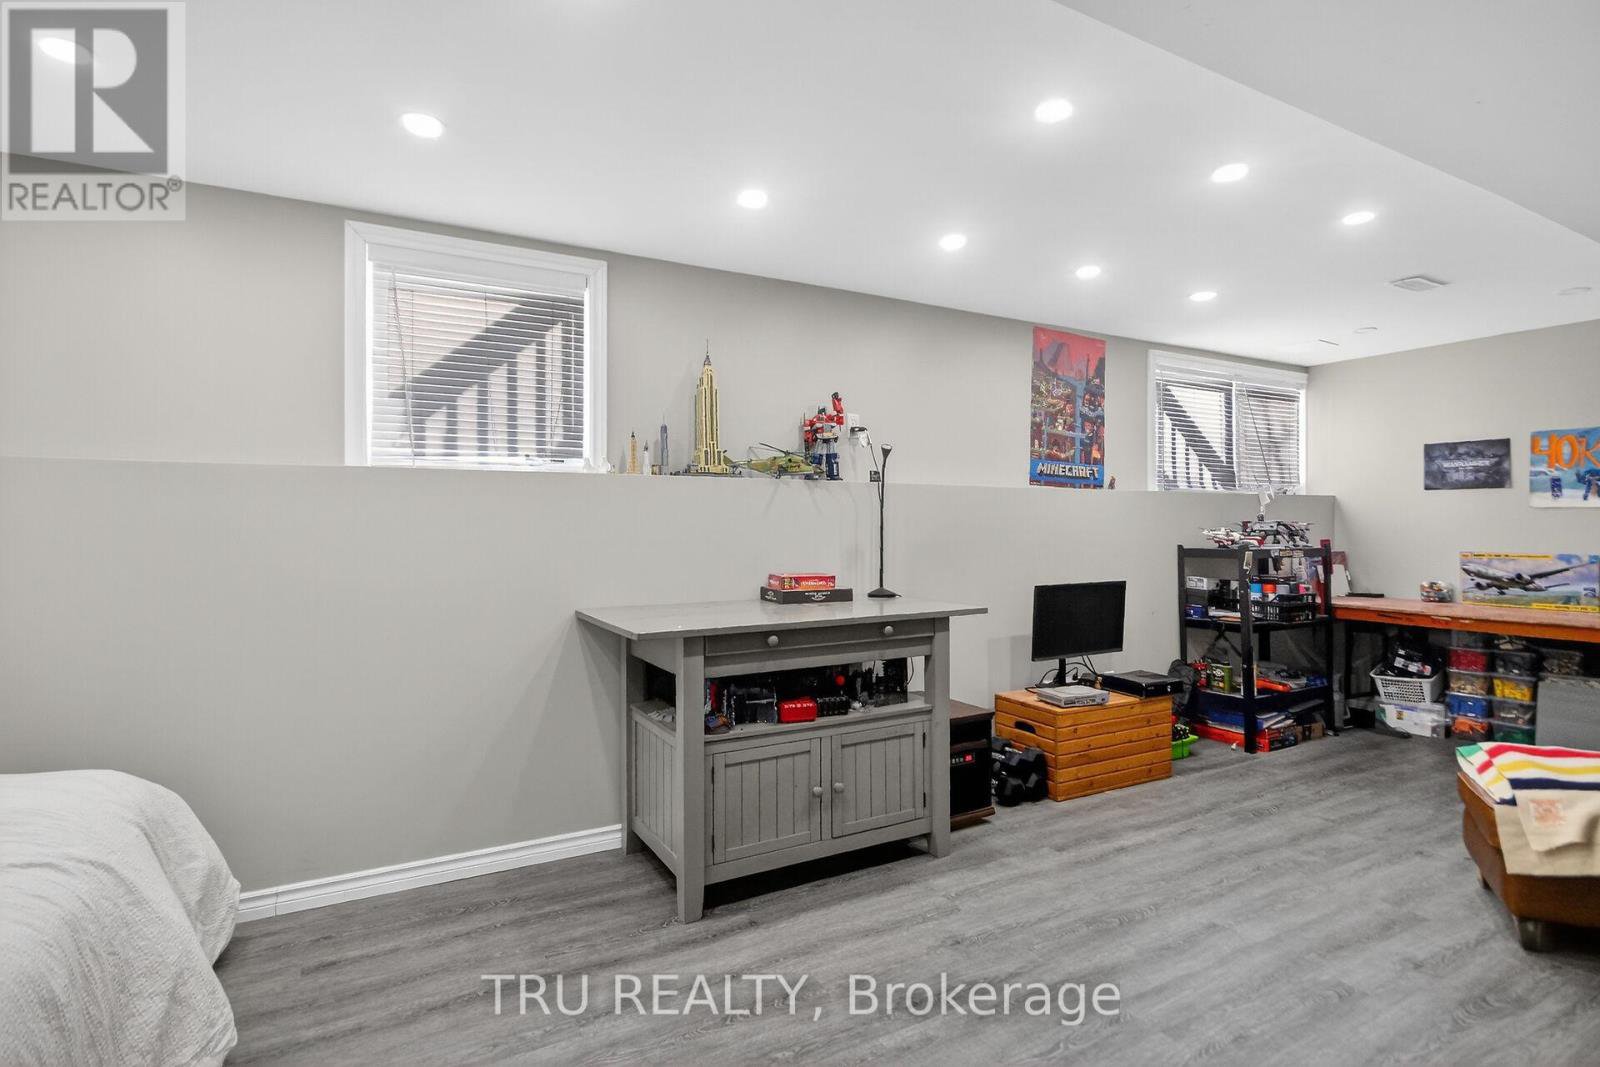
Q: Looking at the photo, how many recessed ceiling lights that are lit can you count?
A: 9